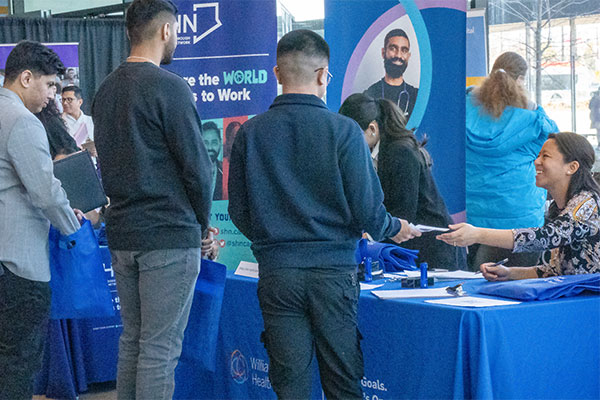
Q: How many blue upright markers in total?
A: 2